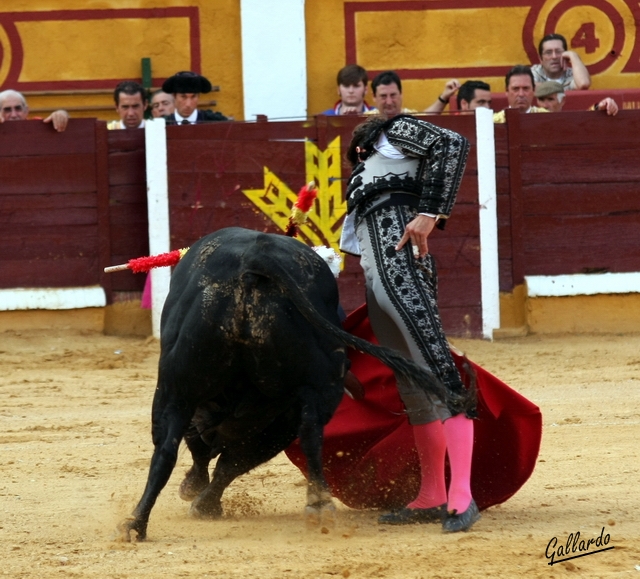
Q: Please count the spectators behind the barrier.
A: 10